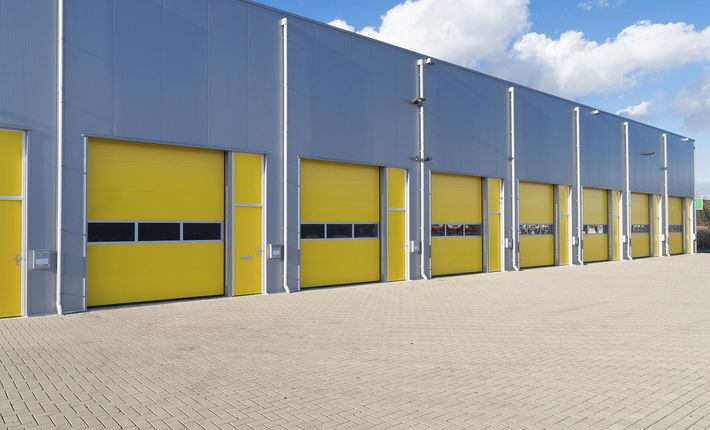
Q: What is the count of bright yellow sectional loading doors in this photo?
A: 7